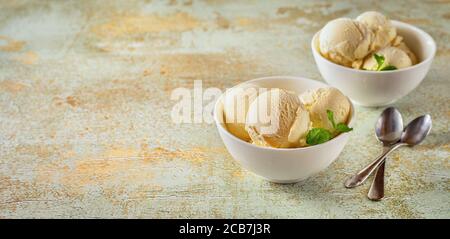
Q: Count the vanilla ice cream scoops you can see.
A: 6